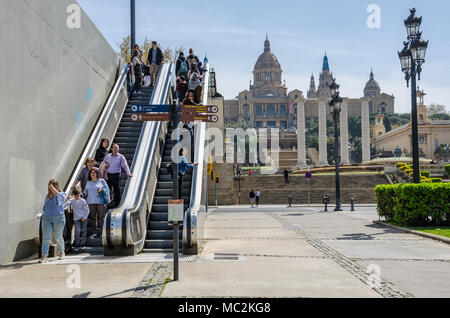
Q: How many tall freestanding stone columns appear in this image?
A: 4